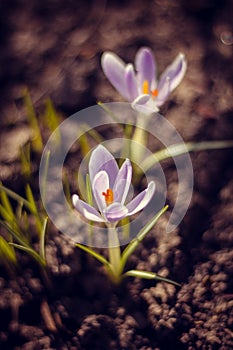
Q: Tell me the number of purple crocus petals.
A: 12